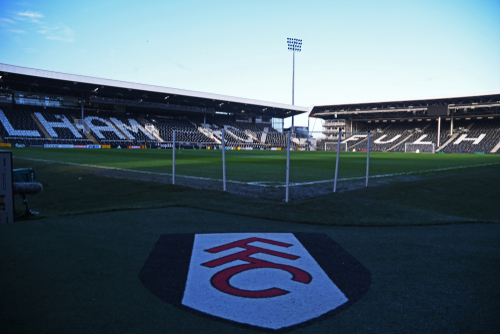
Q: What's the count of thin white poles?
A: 5